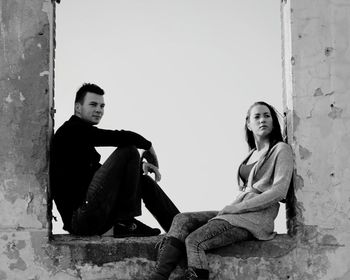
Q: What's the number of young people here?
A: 2